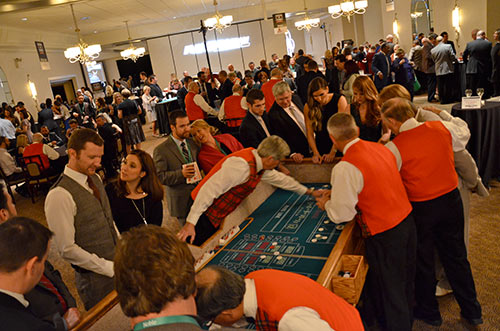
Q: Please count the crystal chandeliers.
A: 5